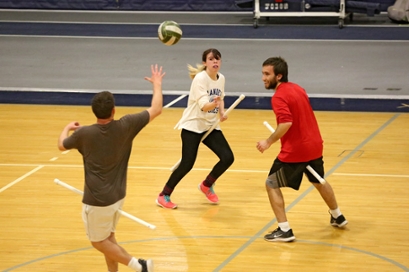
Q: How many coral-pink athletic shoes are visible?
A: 2